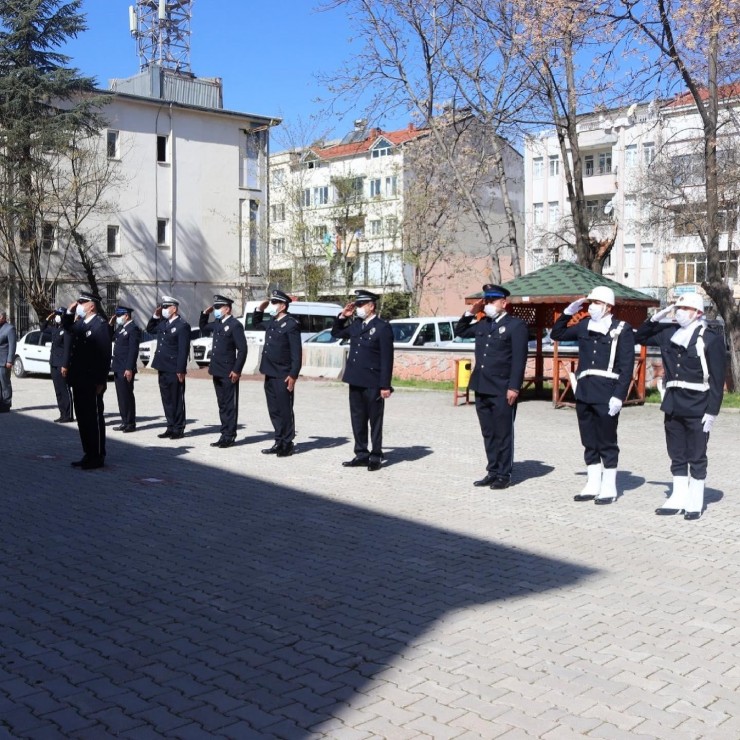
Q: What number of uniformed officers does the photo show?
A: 10